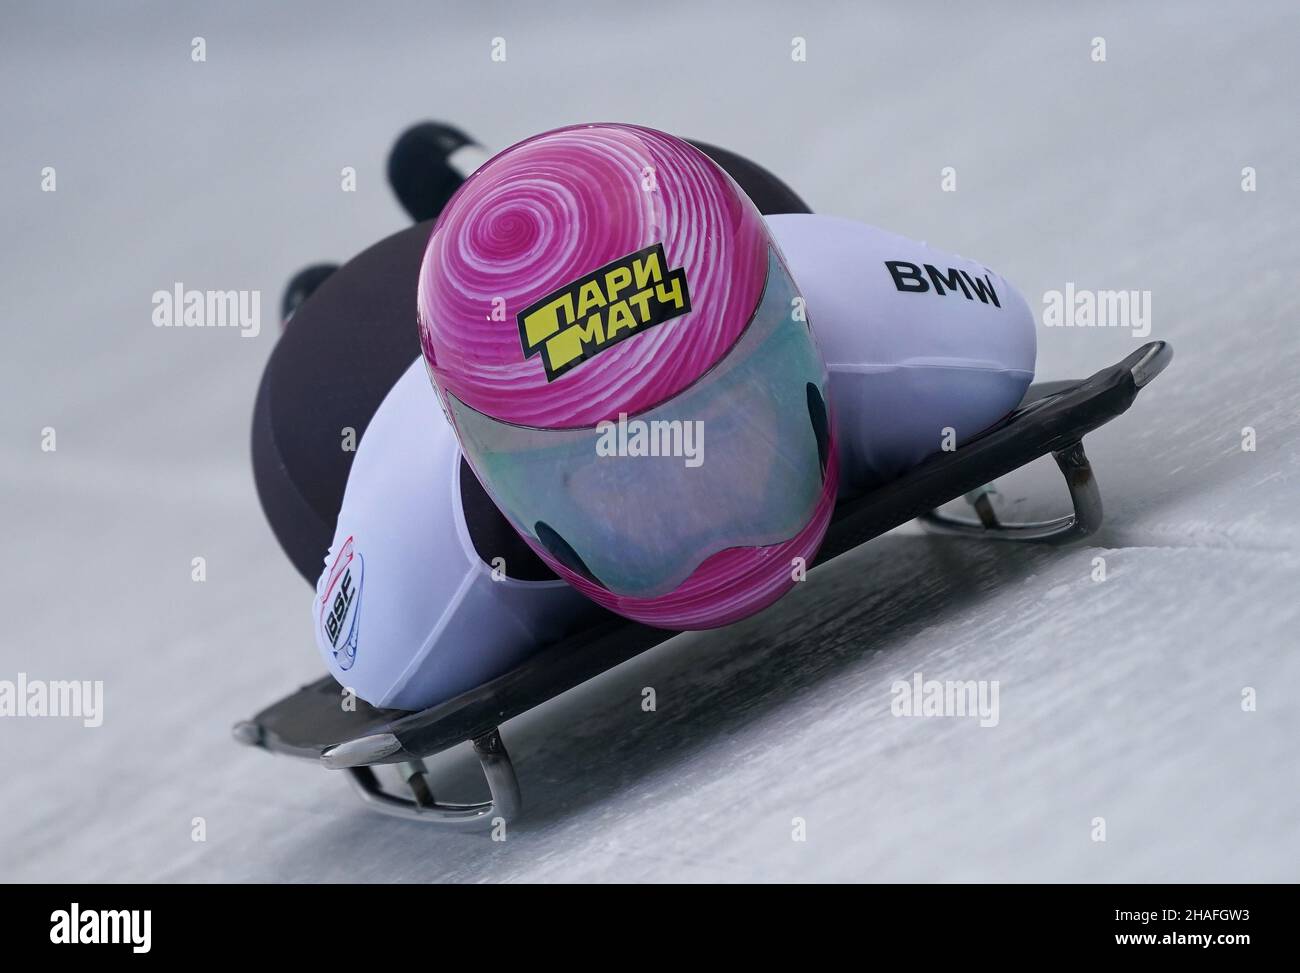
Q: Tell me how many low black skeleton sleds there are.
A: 1